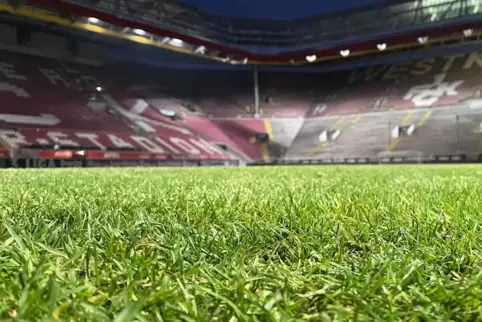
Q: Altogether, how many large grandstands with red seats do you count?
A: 2